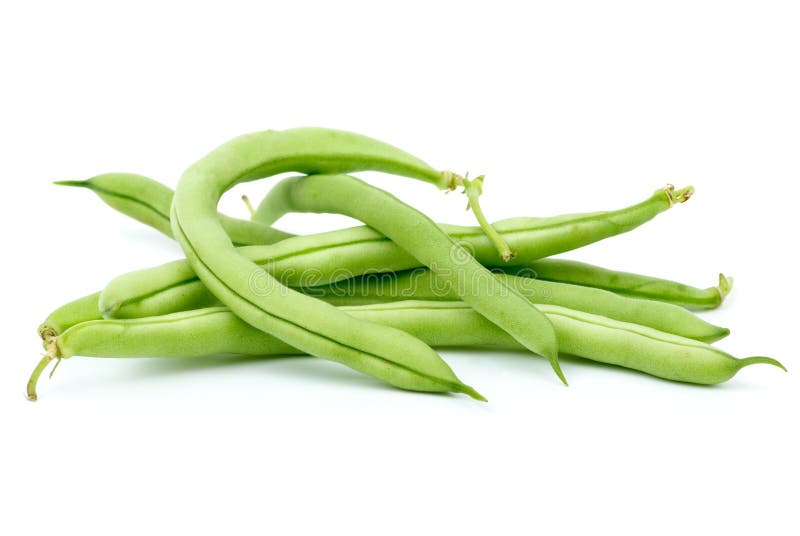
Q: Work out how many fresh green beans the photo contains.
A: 6